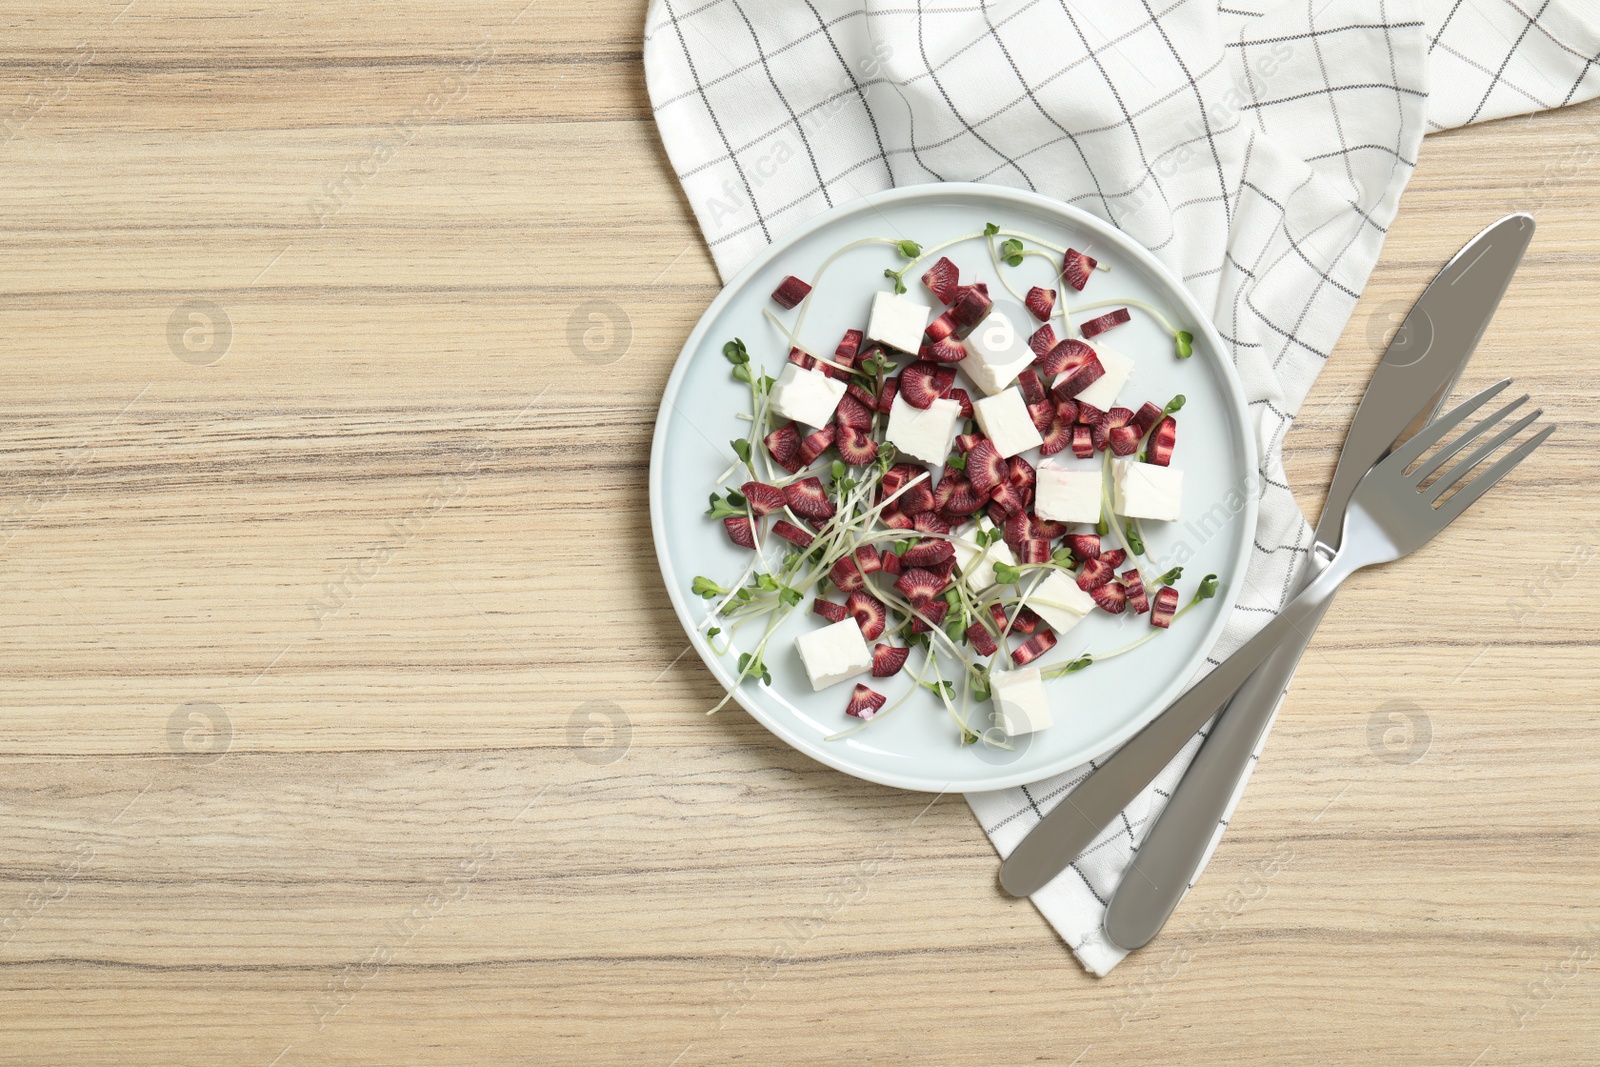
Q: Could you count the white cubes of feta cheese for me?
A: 12